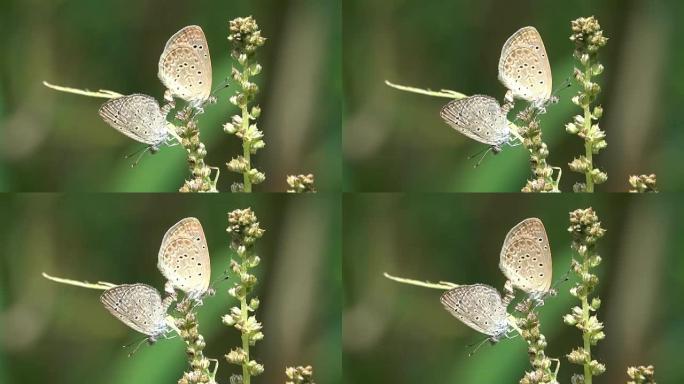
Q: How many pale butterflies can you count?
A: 8